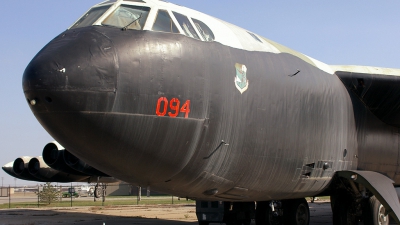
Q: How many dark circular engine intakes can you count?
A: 4